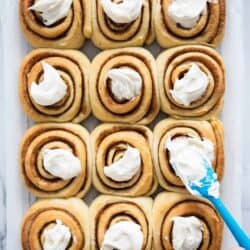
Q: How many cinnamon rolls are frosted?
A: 12